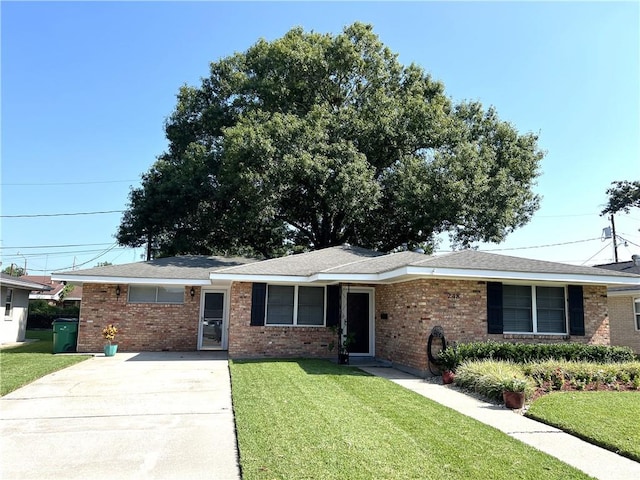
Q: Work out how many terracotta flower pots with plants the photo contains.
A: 2